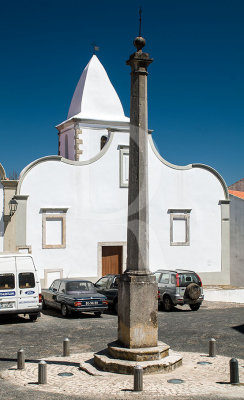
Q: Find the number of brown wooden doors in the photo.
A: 1